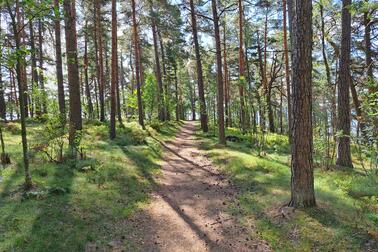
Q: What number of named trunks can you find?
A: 0